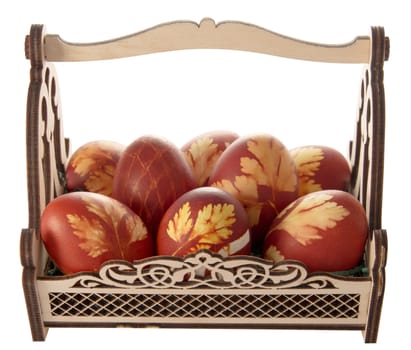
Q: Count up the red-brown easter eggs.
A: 8